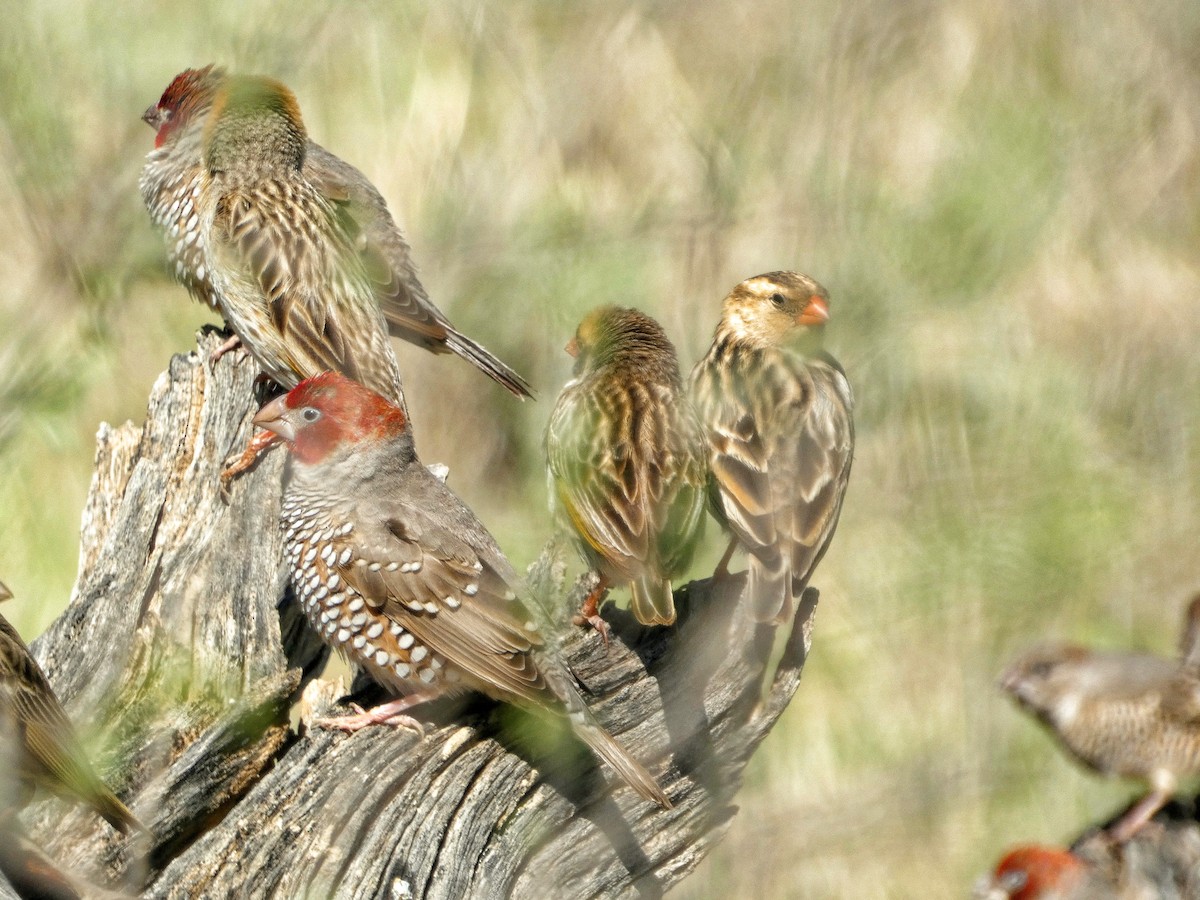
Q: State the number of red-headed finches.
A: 3